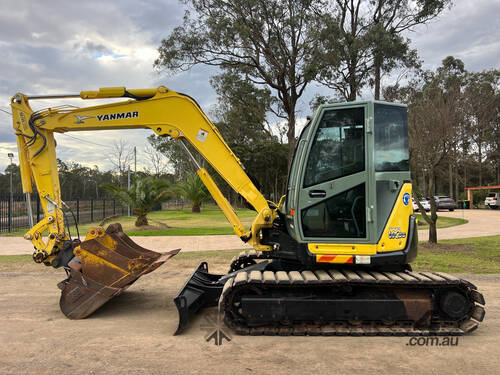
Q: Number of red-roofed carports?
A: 1